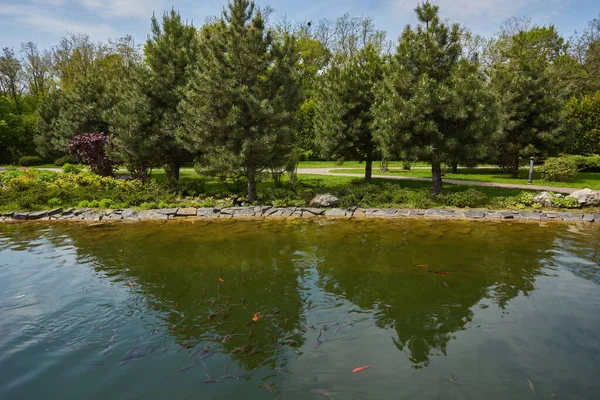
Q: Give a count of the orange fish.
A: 5